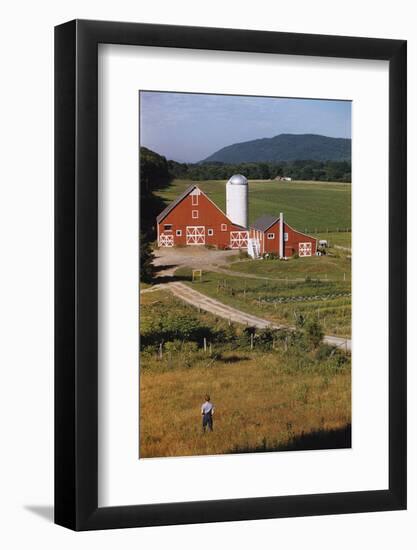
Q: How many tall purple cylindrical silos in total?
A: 0